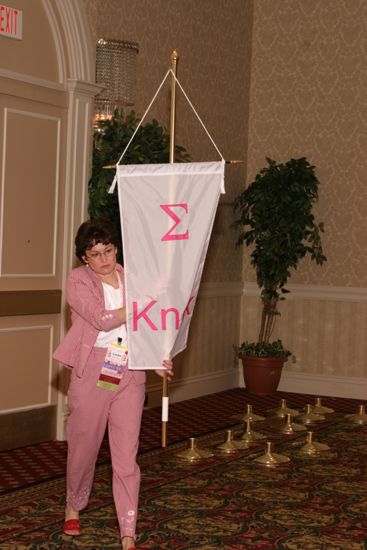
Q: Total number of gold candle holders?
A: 11